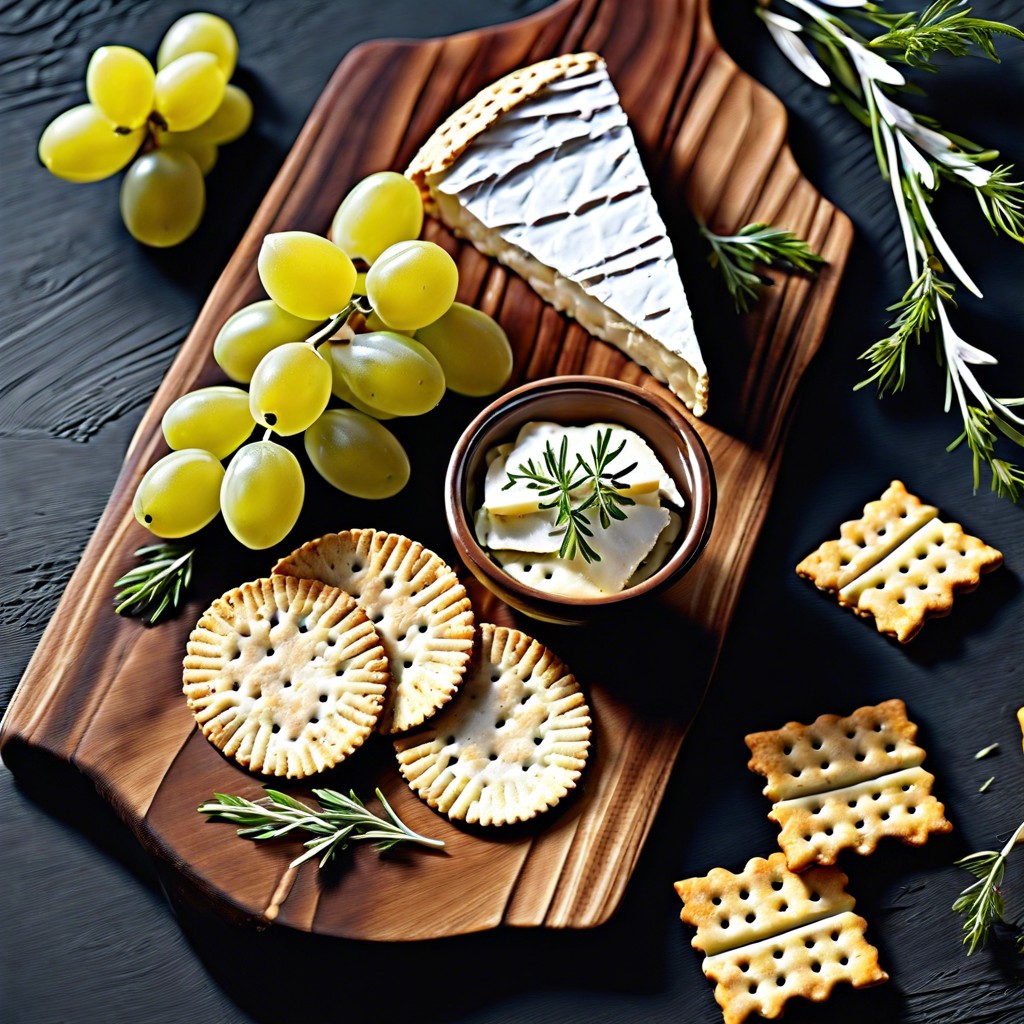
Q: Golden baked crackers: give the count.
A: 6